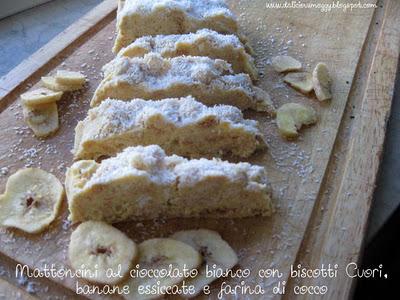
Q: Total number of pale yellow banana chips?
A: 12